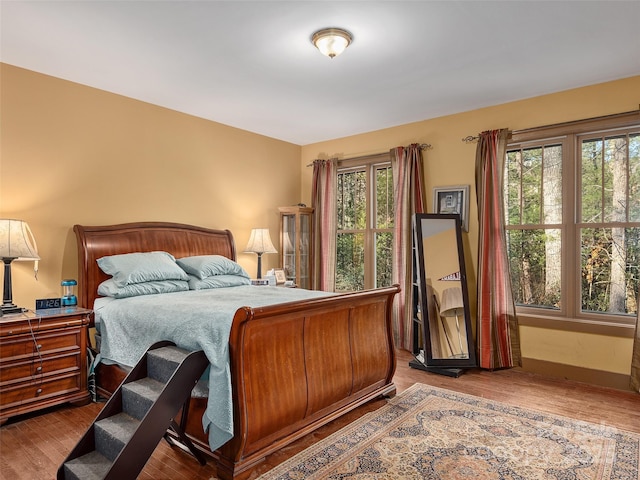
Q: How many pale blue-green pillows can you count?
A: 4